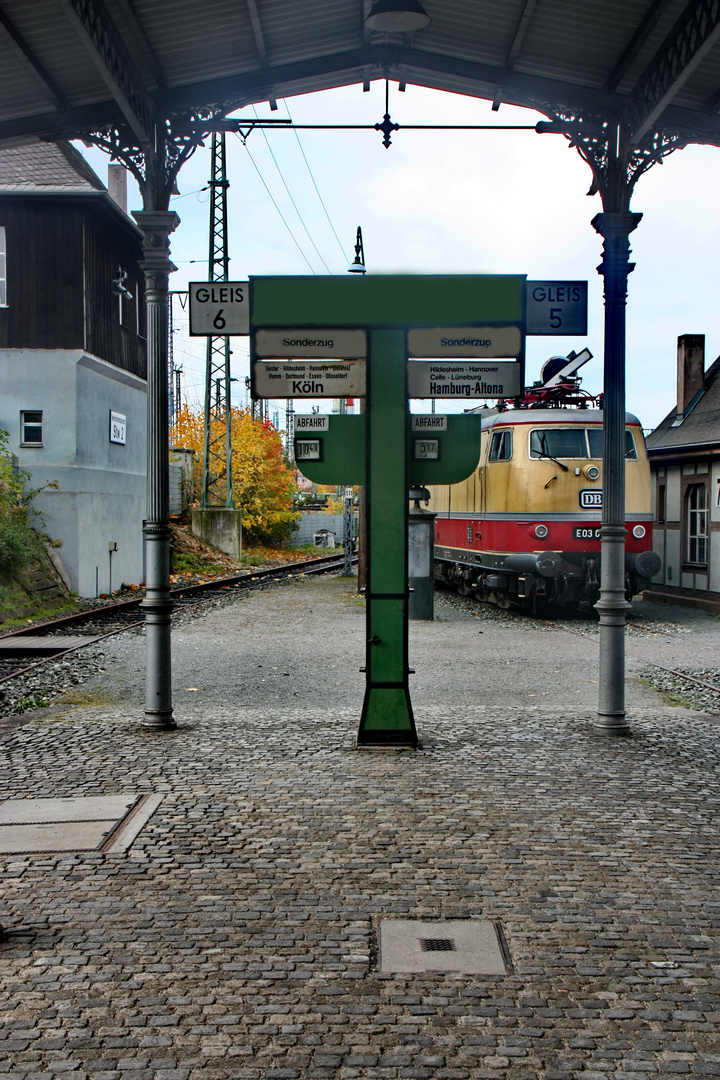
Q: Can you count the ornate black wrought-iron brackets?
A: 4